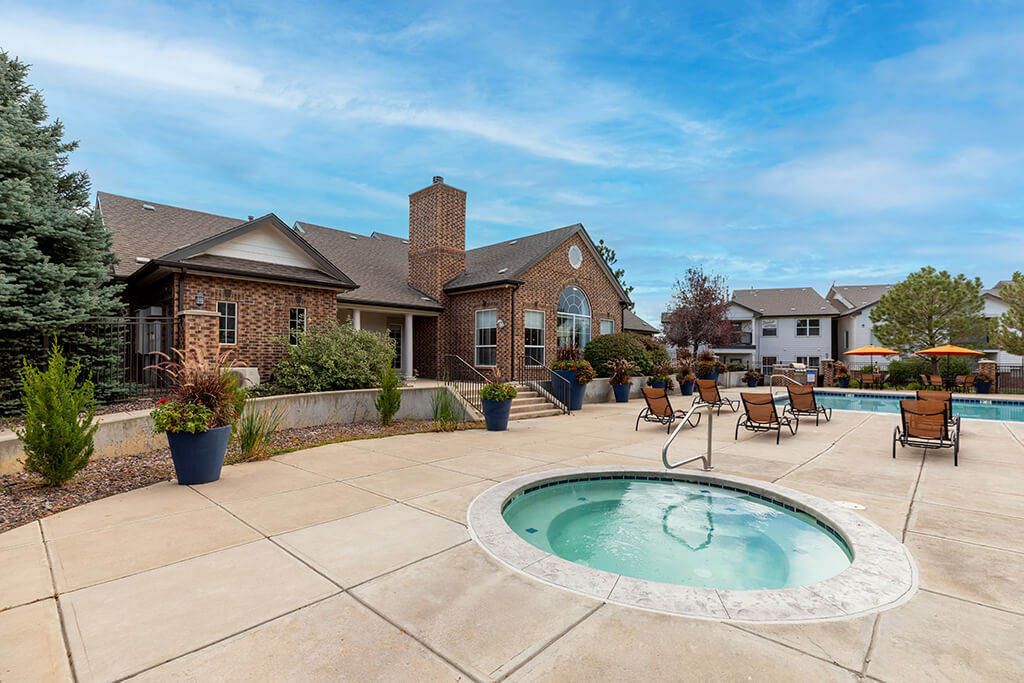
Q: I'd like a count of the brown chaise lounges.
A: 6